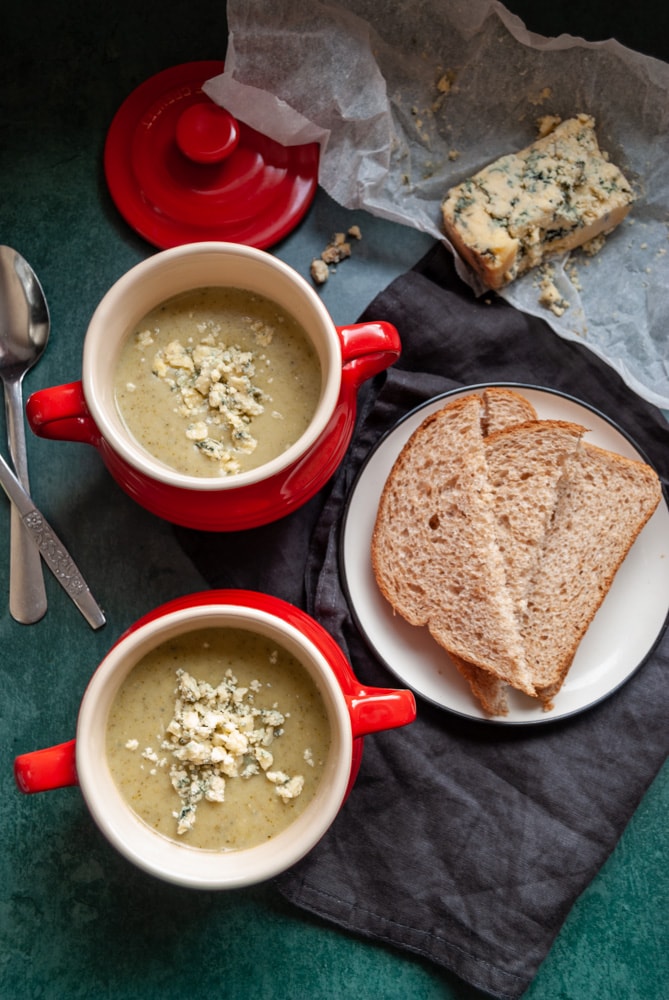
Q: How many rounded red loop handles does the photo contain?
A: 4